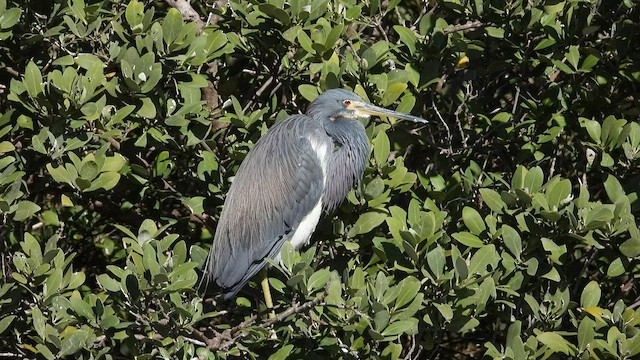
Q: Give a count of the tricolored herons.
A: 1